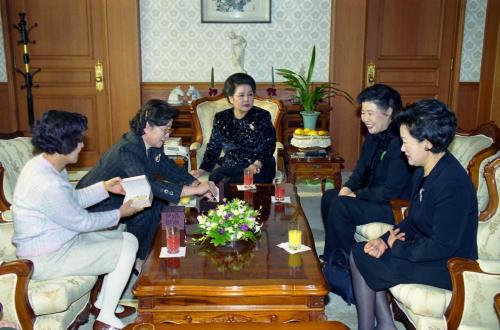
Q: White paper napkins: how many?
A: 5